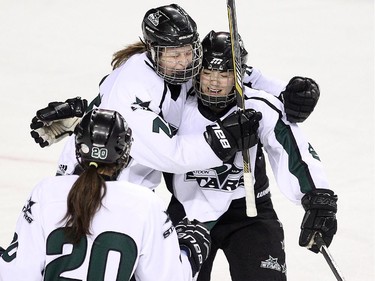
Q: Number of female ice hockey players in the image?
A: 3